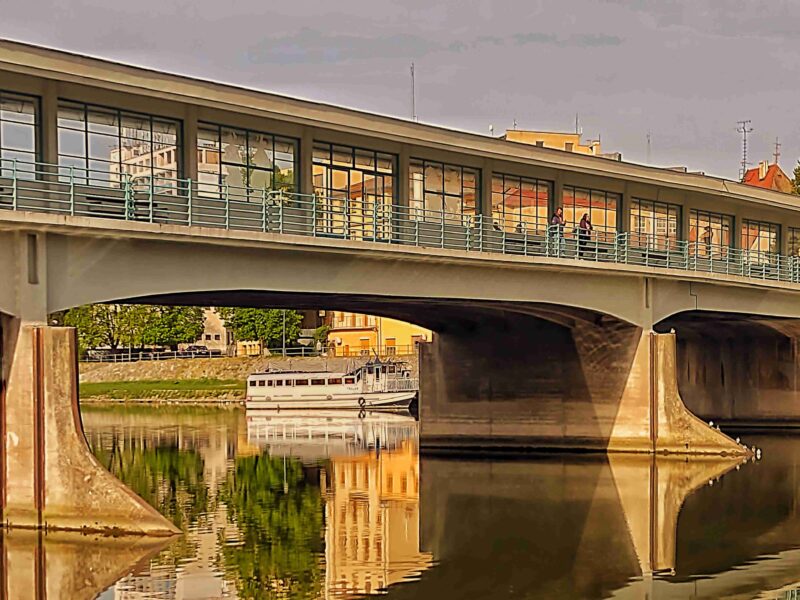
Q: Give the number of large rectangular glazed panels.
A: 11